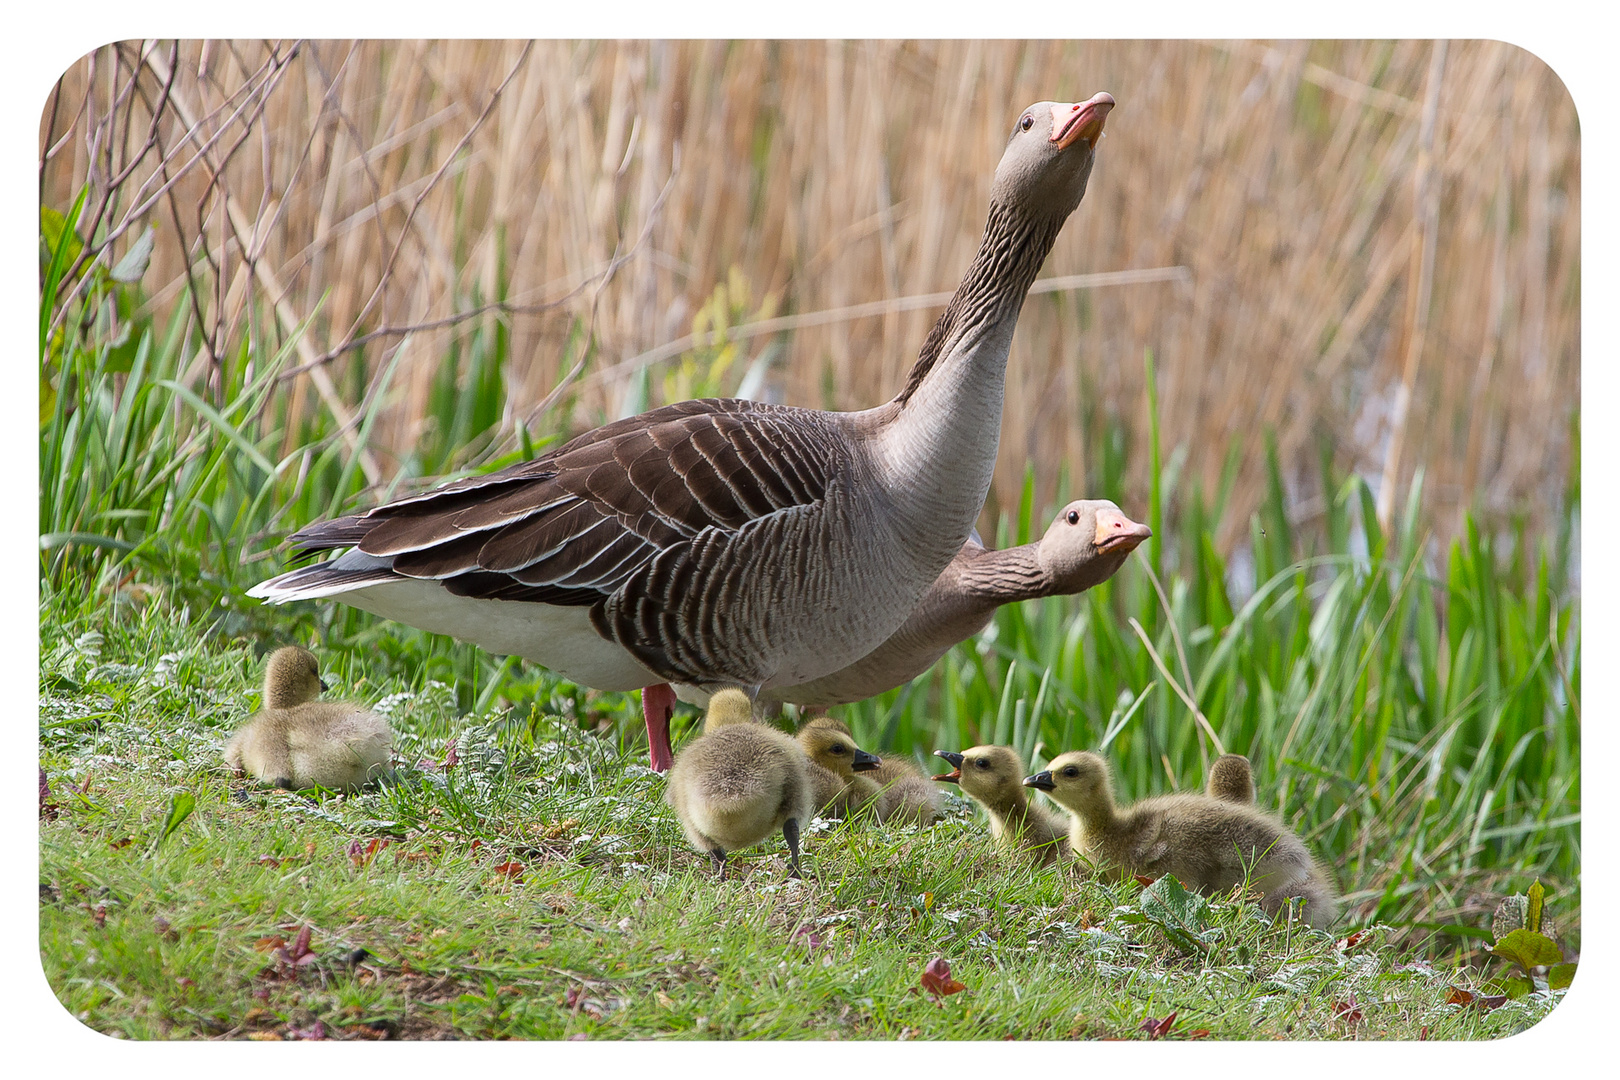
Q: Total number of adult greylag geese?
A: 2